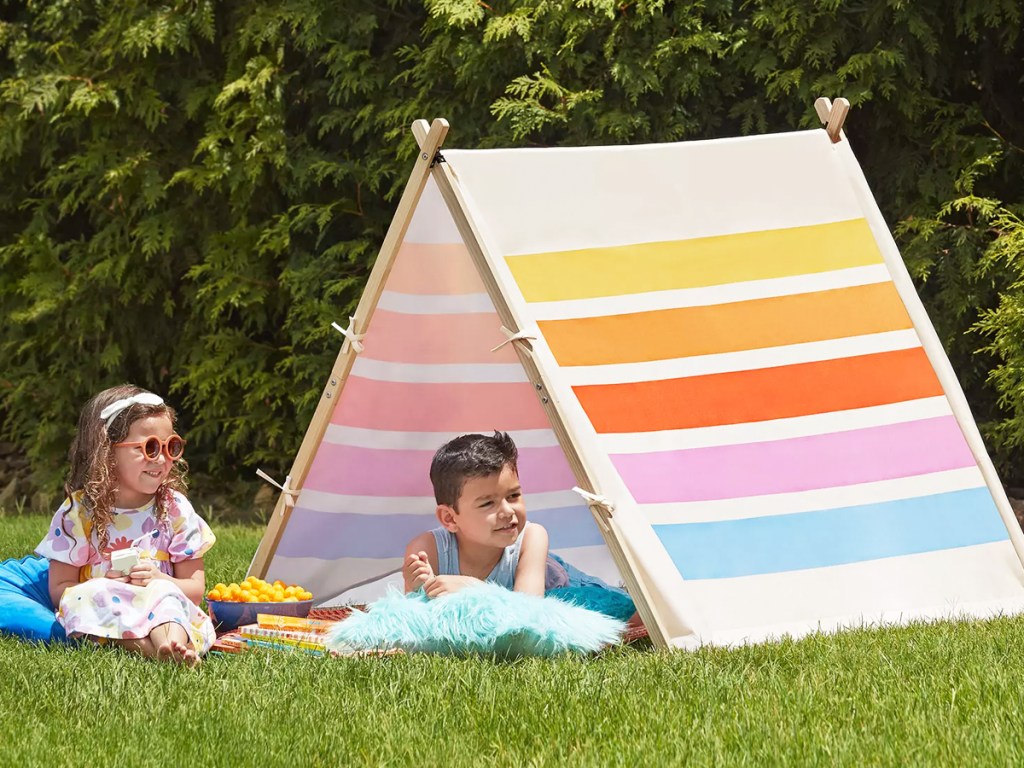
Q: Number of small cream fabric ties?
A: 4